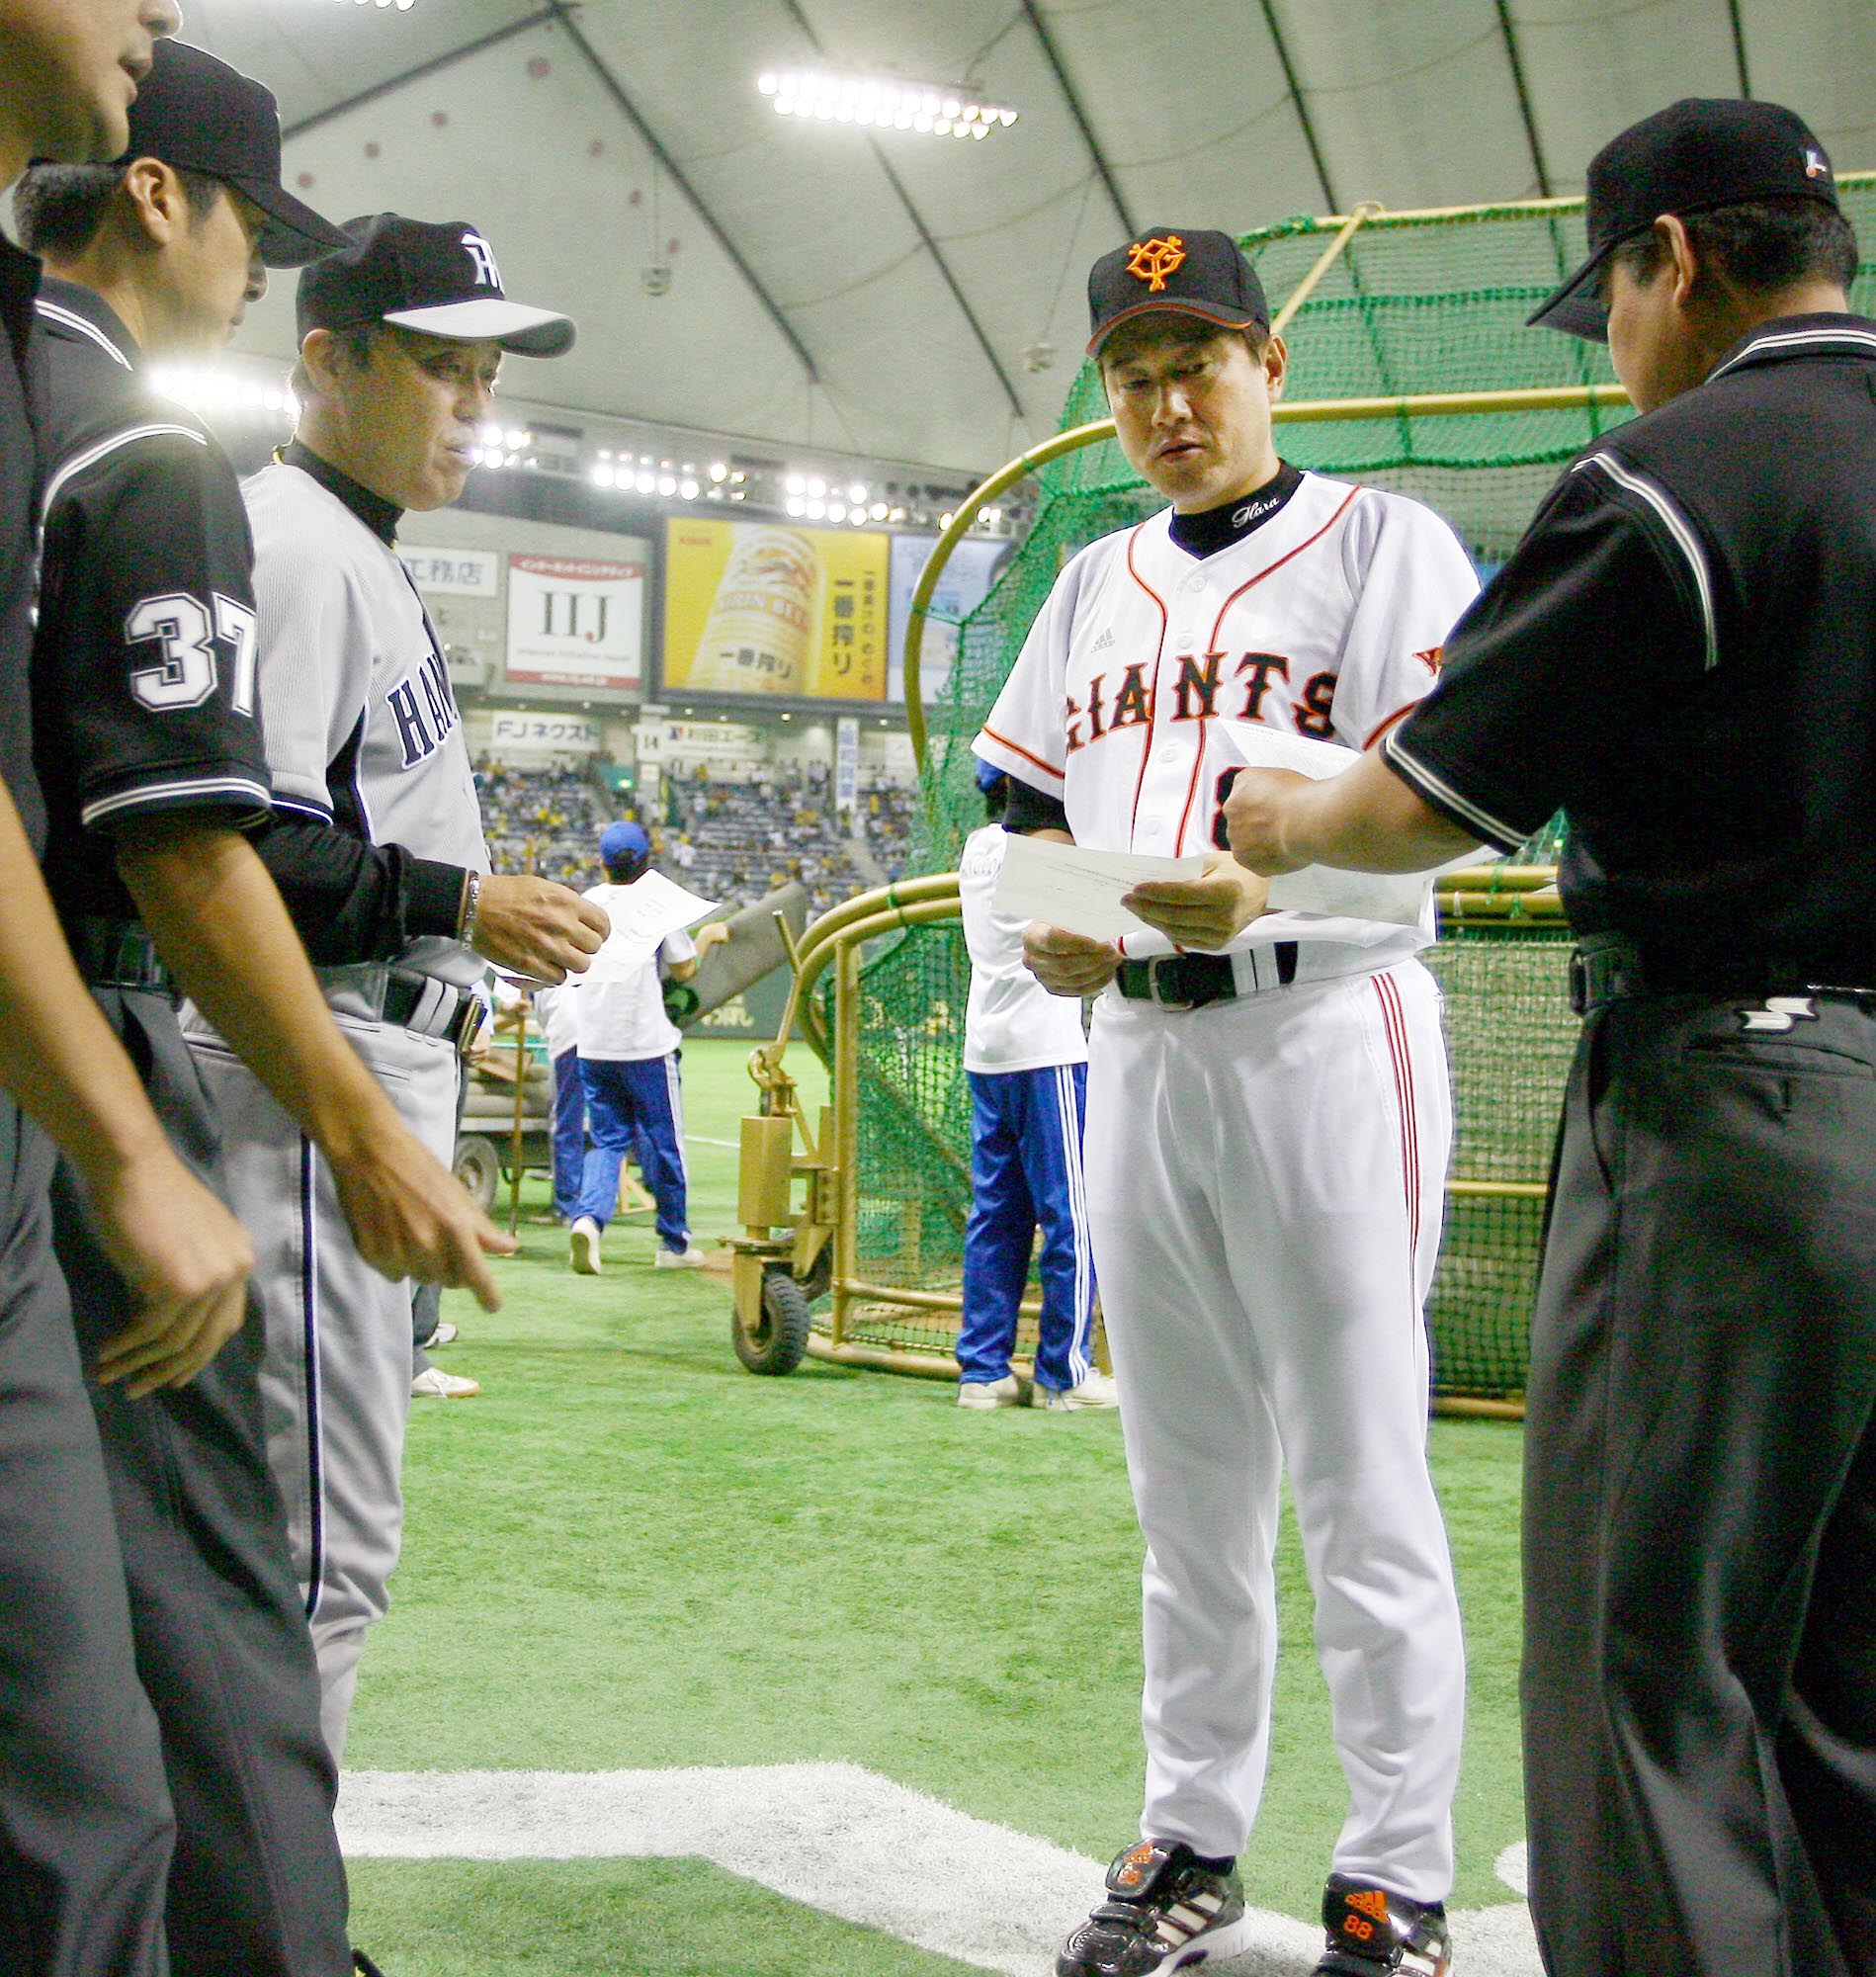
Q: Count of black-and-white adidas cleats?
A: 2